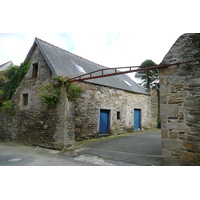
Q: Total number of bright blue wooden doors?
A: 2